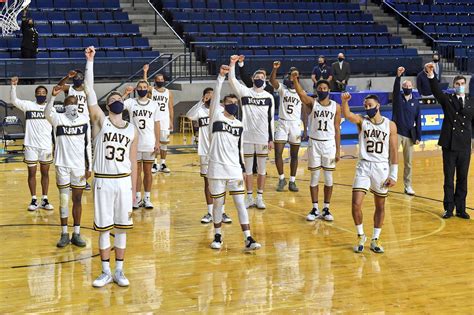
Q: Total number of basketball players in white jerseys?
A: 12